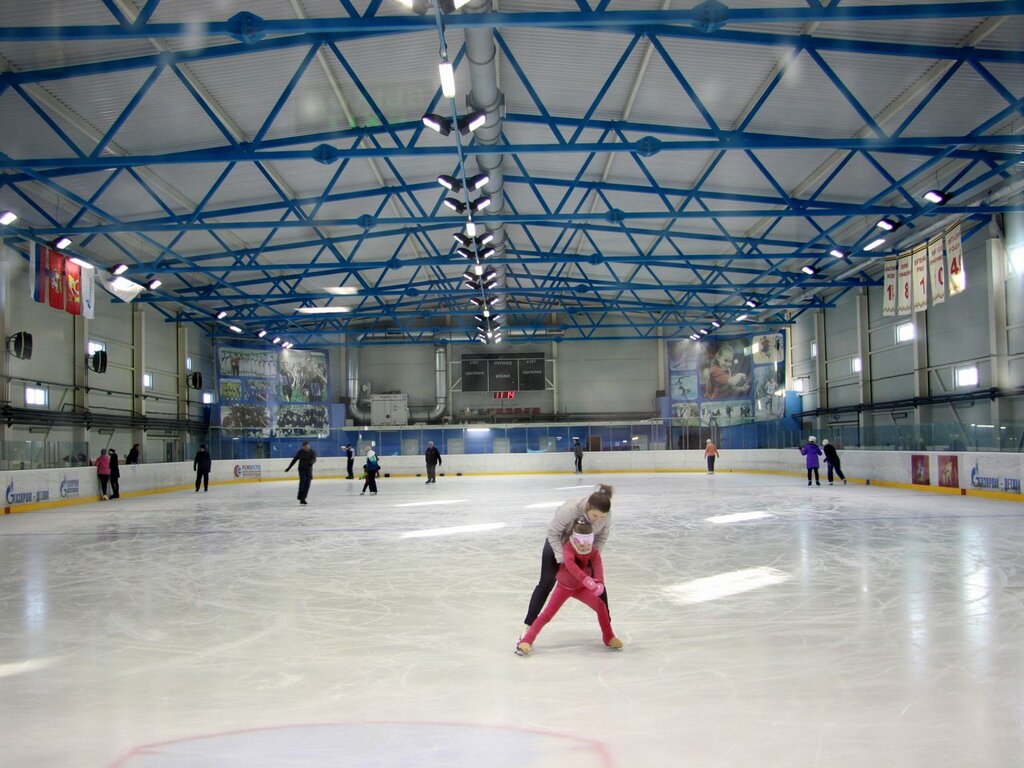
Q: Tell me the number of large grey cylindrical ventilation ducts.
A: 1